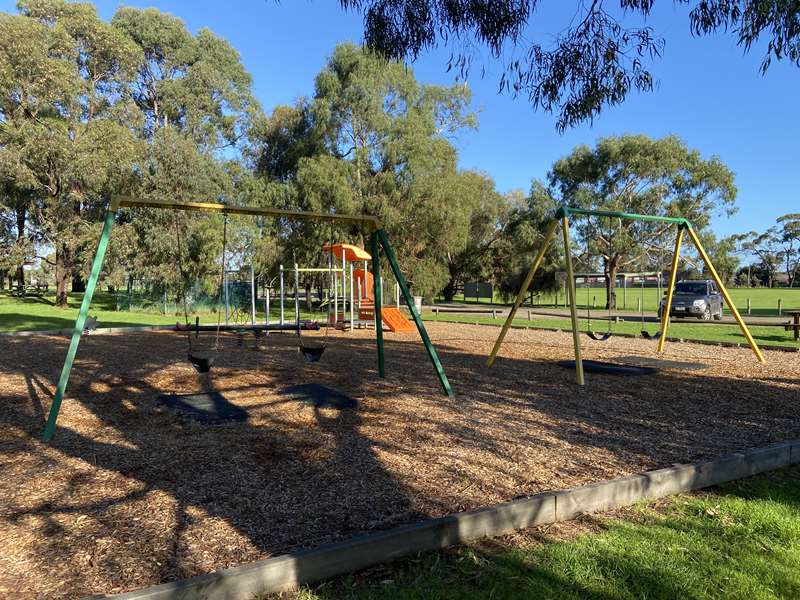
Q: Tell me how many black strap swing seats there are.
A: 2